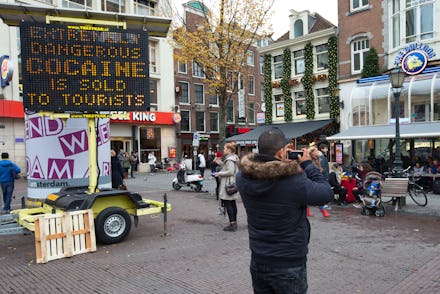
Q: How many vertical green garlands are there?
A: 4